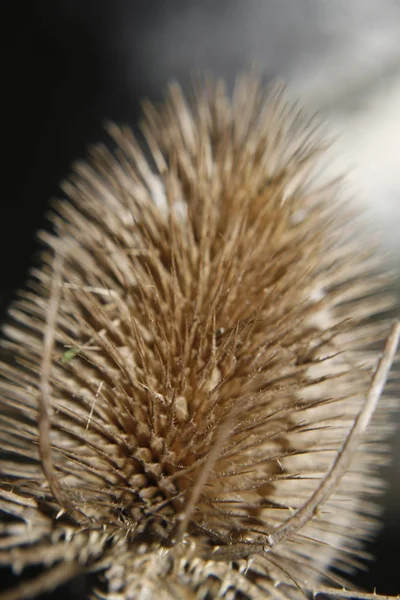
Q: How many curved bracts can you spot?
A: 3